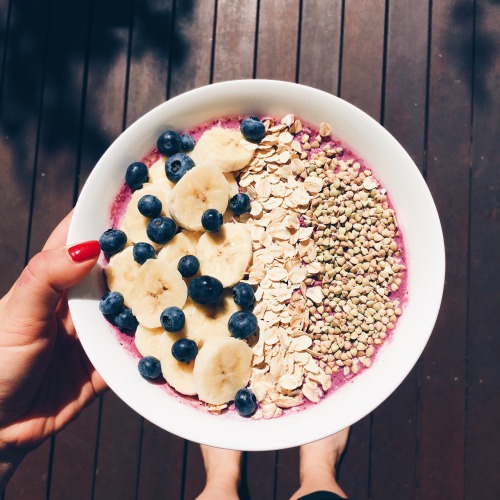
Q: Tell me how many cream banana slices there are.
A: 13